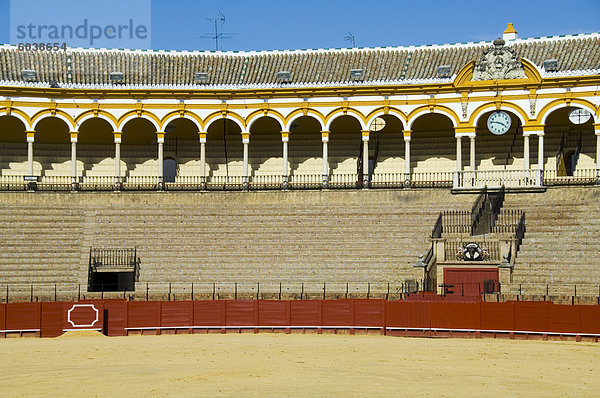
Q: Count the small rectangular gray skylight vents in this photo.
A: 7